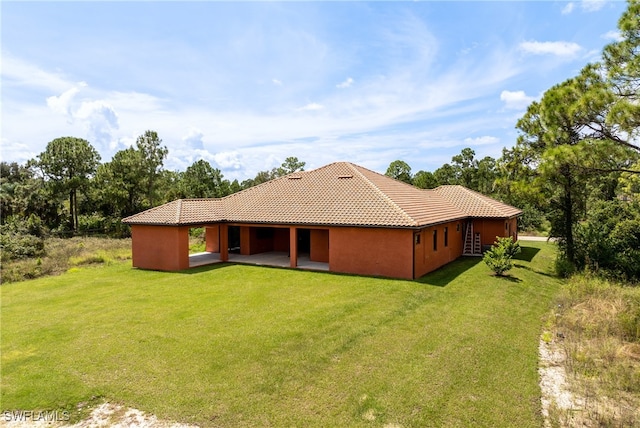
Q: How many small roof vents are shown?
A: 2